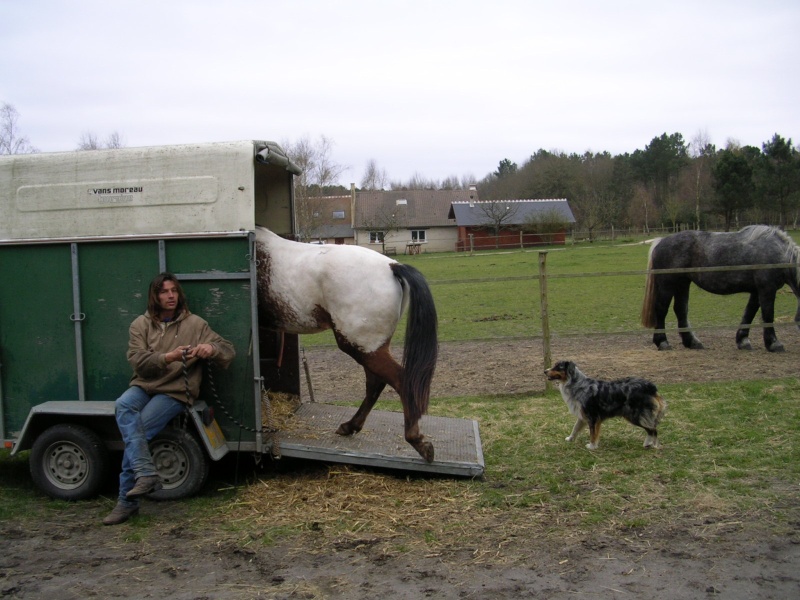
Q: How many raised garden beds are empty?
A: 0